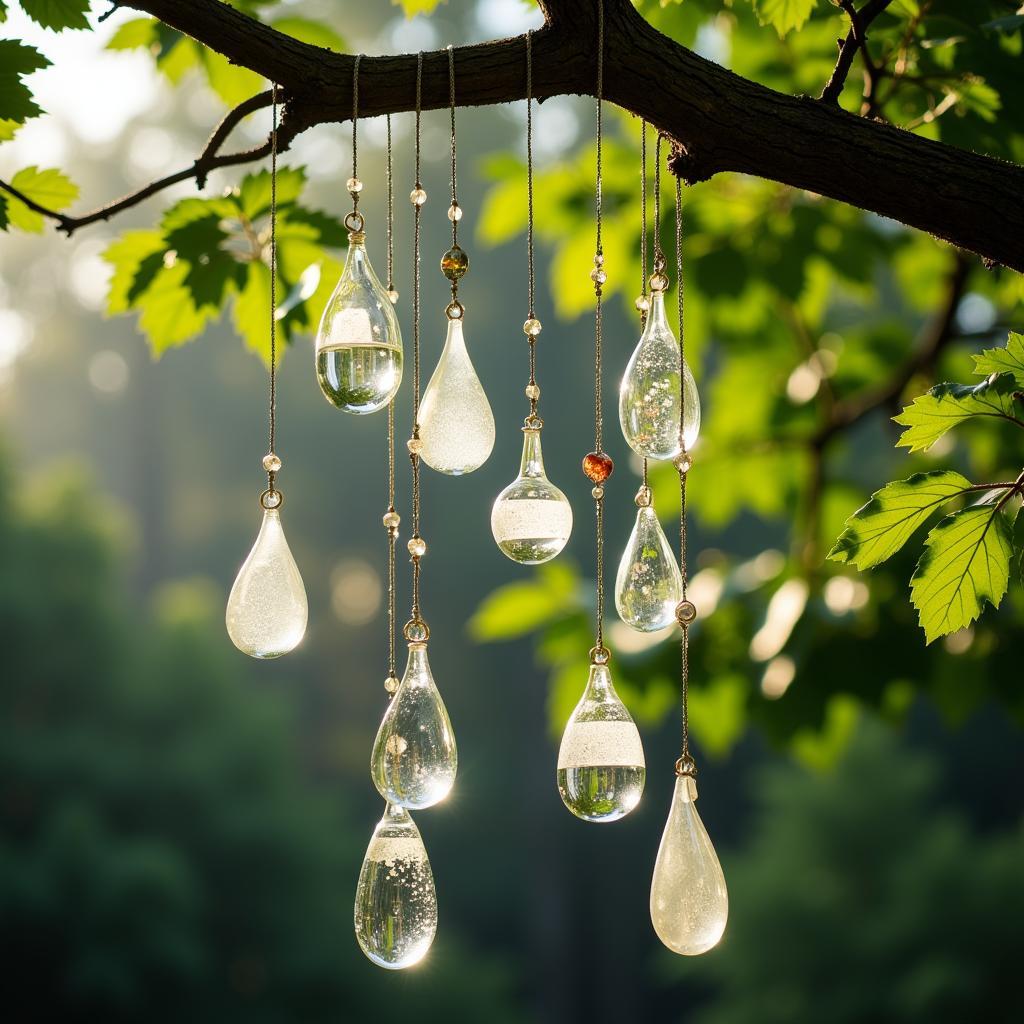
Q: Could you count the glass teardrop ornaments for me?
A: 10